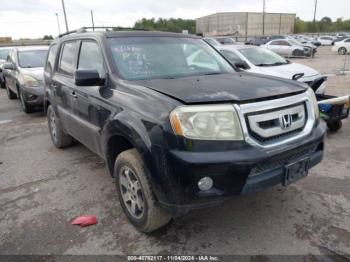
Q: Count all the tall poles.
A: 5